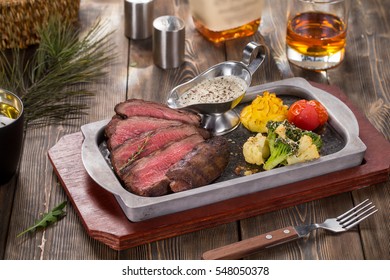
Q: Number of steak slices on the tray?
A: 5